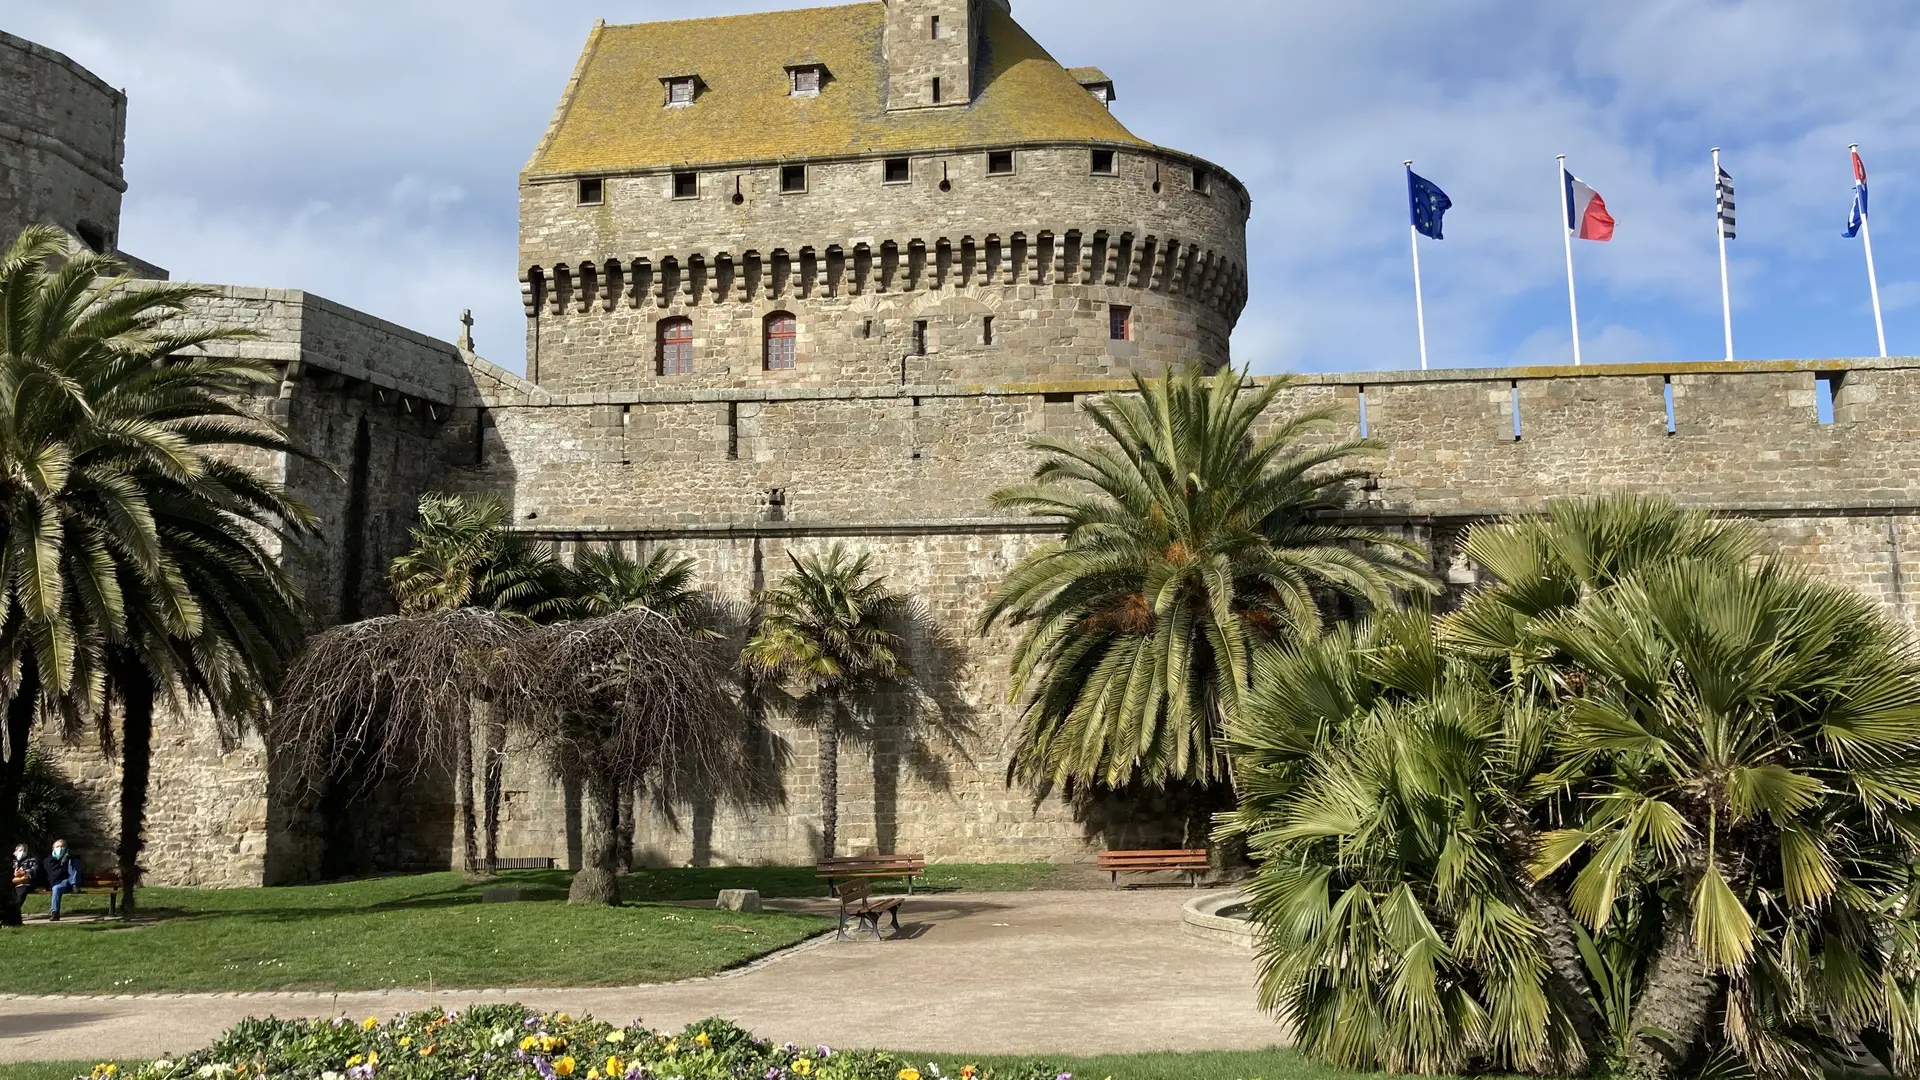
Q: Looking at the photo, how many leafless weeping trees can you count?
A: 2